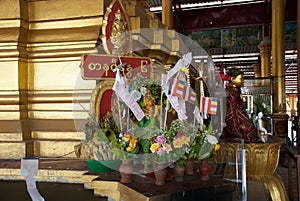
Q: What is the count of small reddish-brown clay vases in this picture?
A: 5